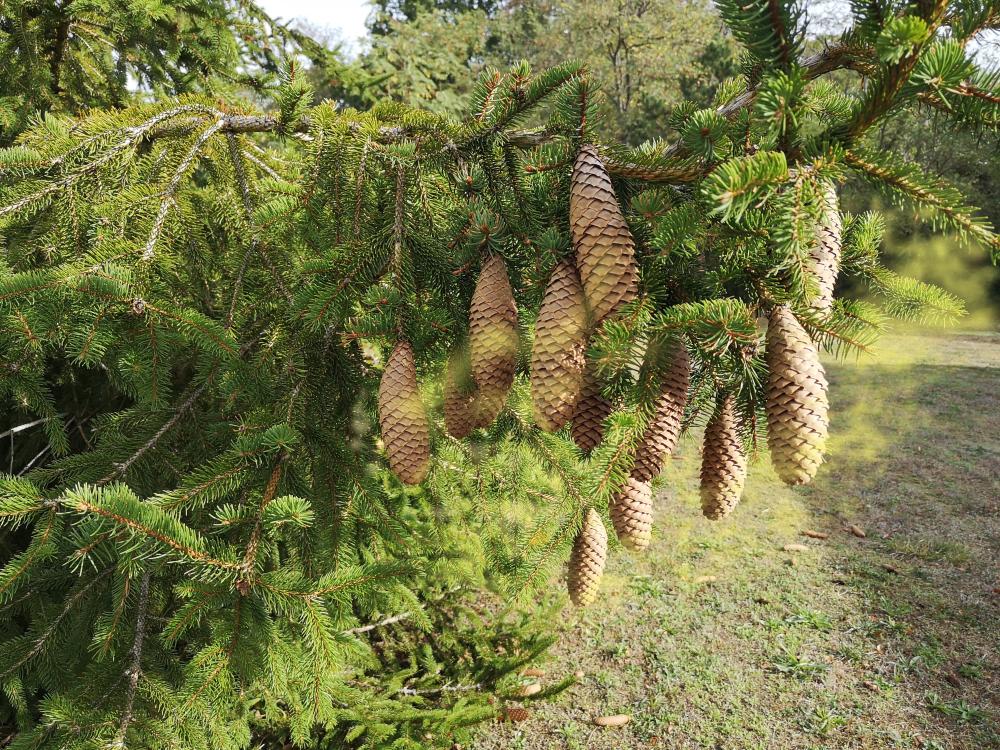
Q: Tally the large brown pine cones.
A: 12